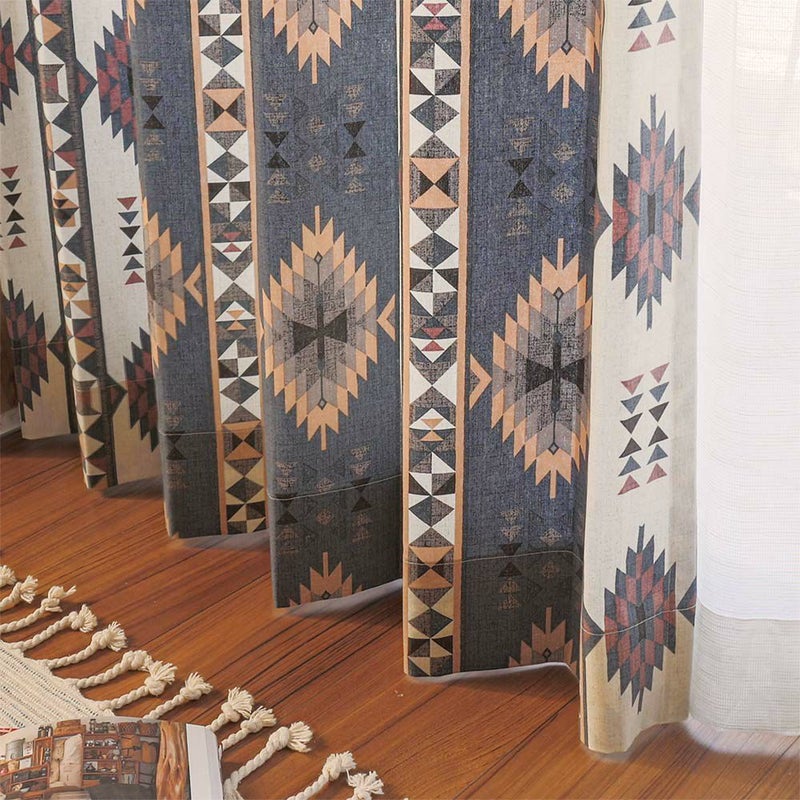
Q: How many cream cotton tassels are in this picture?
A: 13